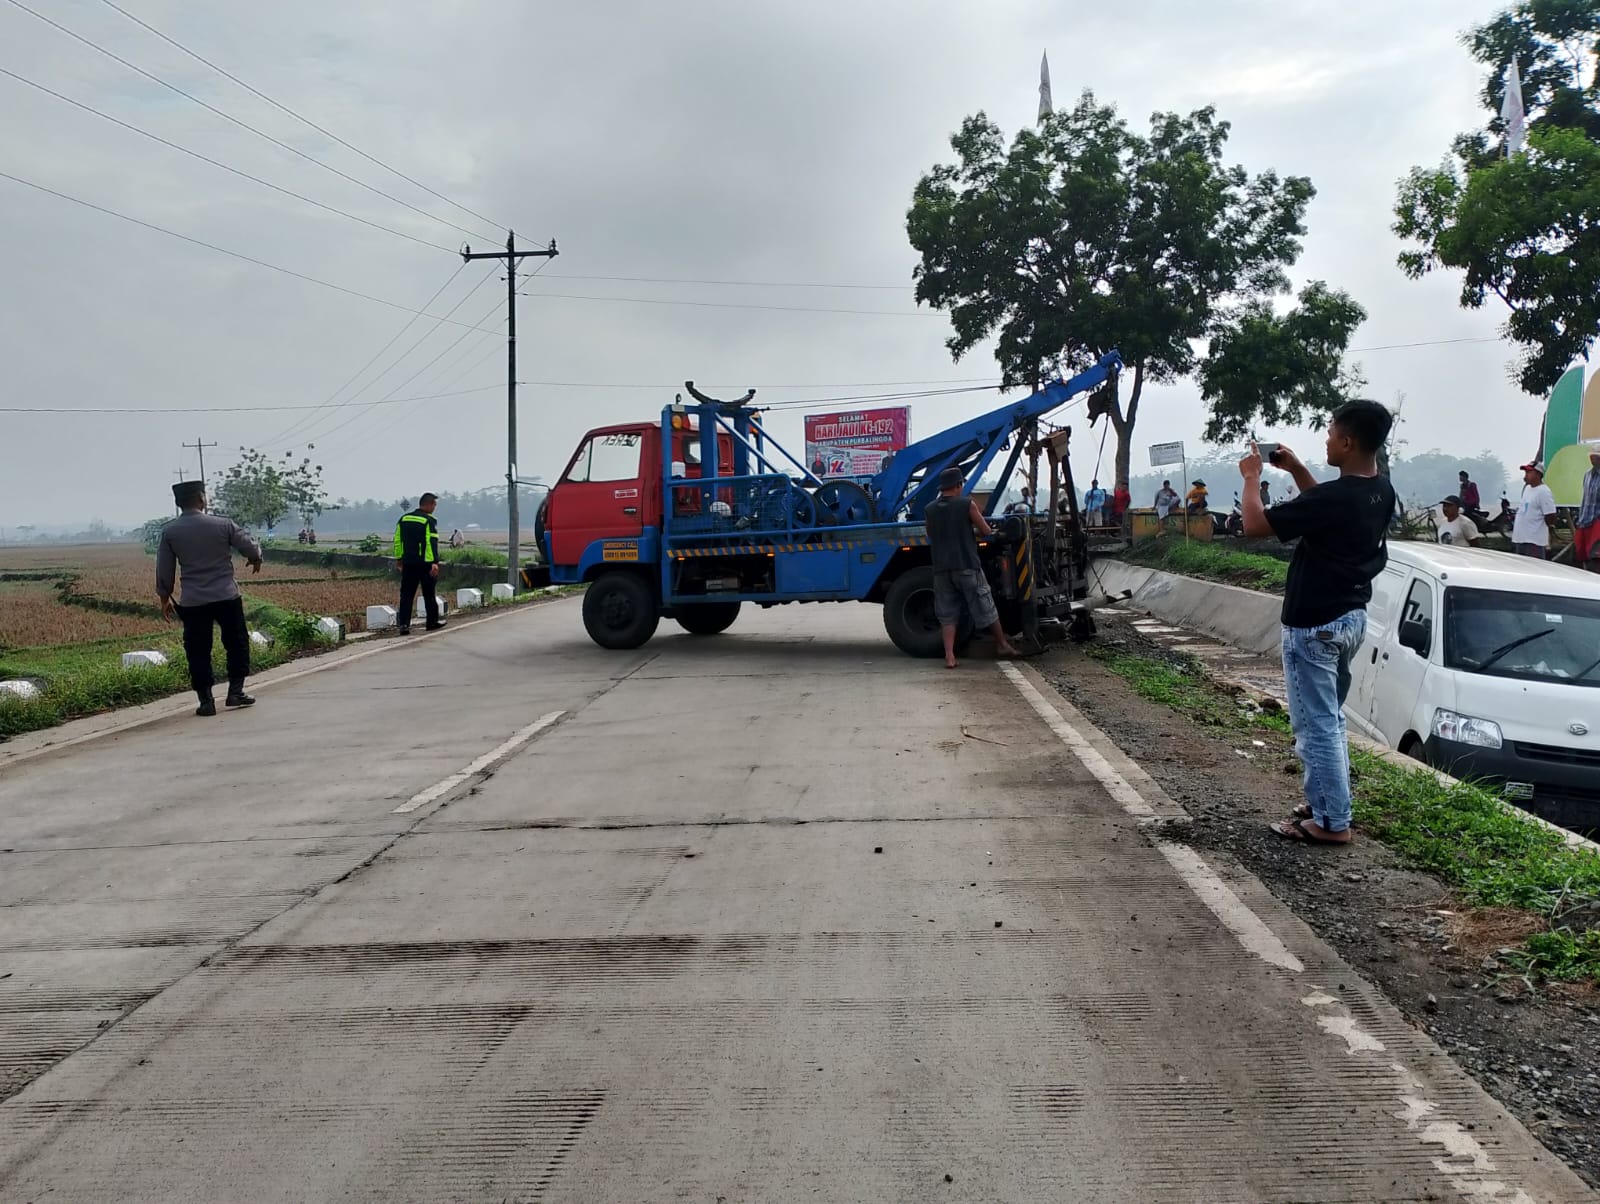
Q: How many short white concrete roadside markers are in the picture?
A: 8